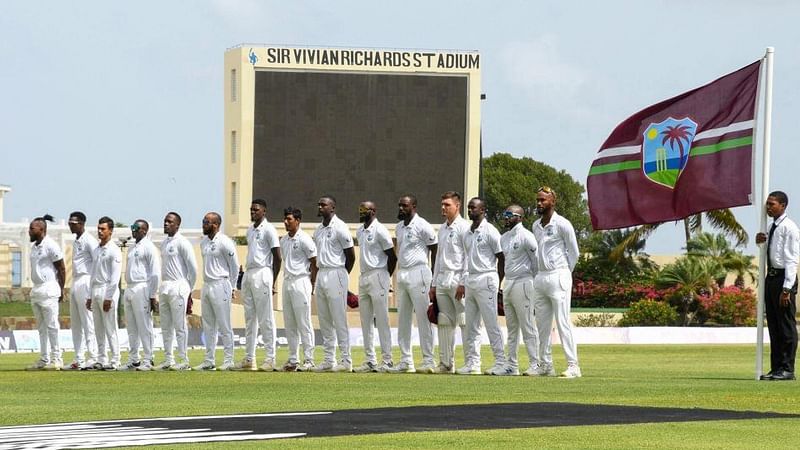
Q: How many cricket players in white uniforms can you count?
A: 15